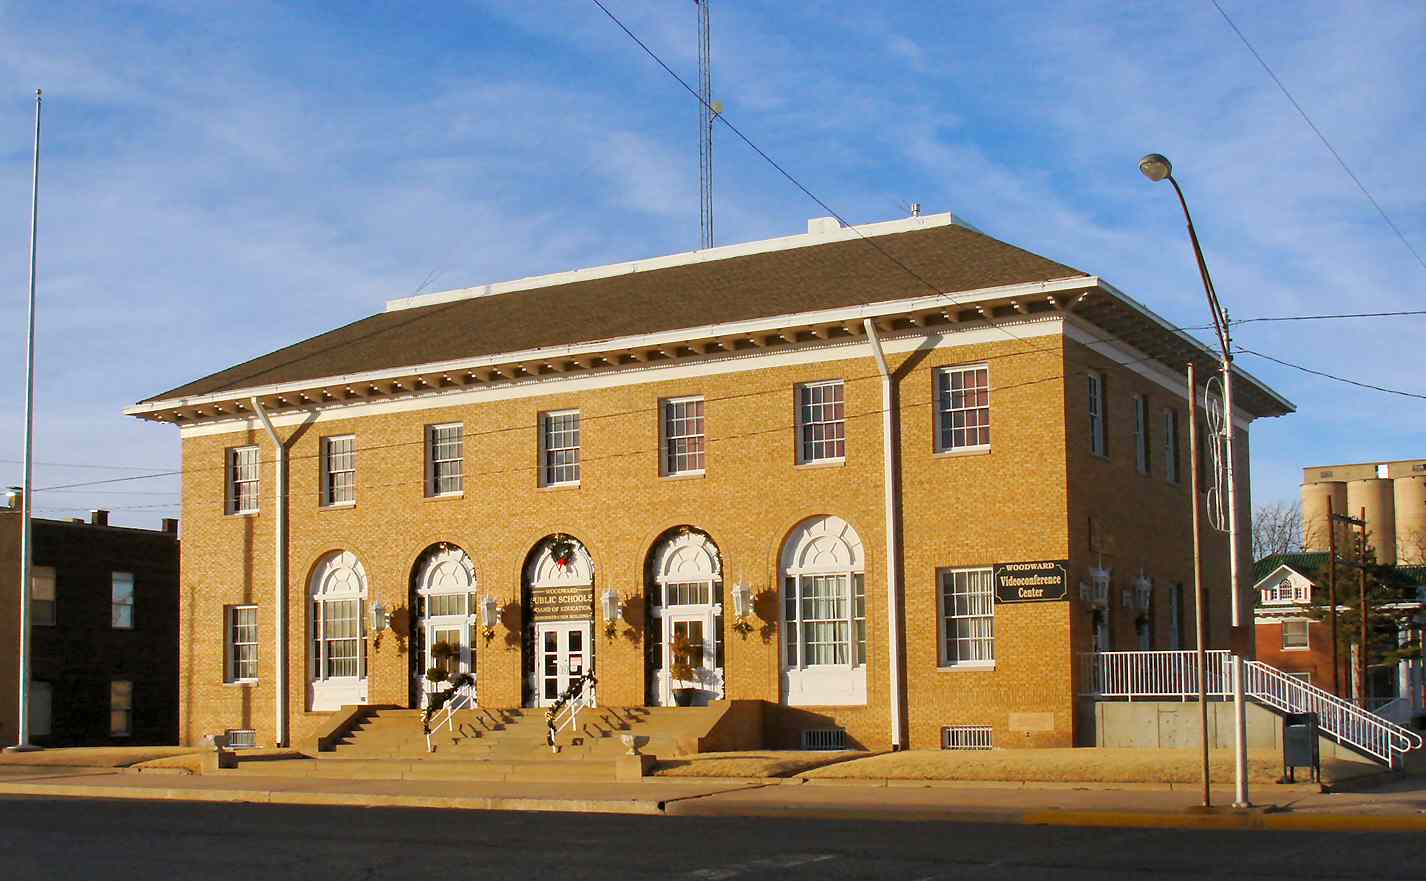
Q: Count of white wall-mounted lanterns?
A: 6